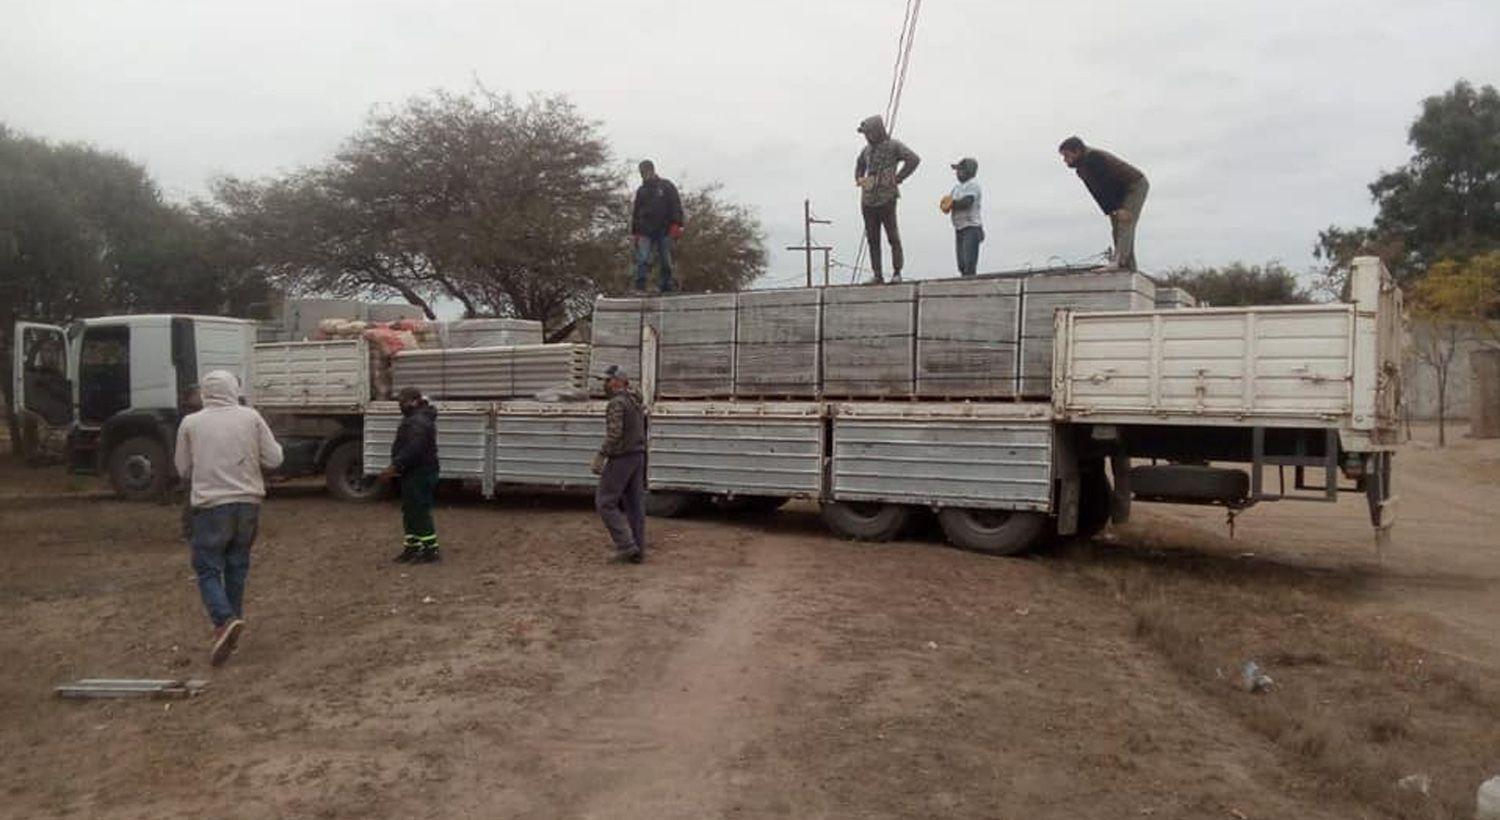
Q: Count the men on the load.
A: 4